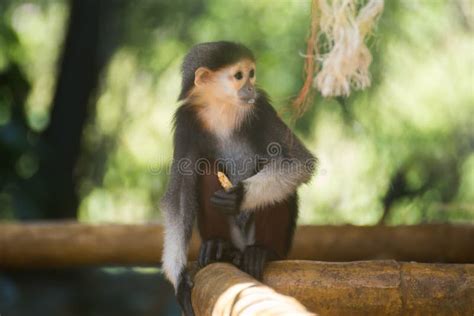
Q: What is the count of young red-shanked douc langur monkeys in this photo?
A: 1